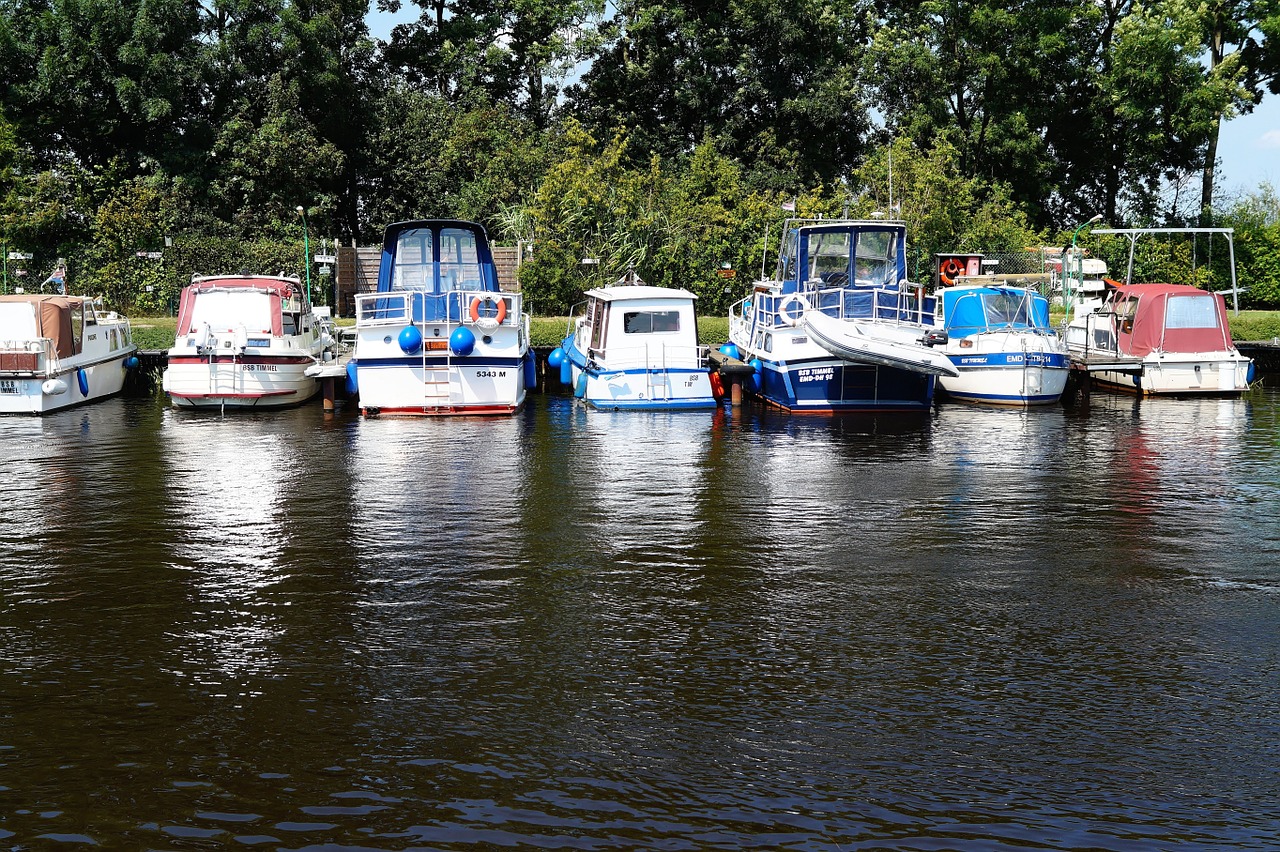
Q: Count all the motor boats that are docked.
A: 7